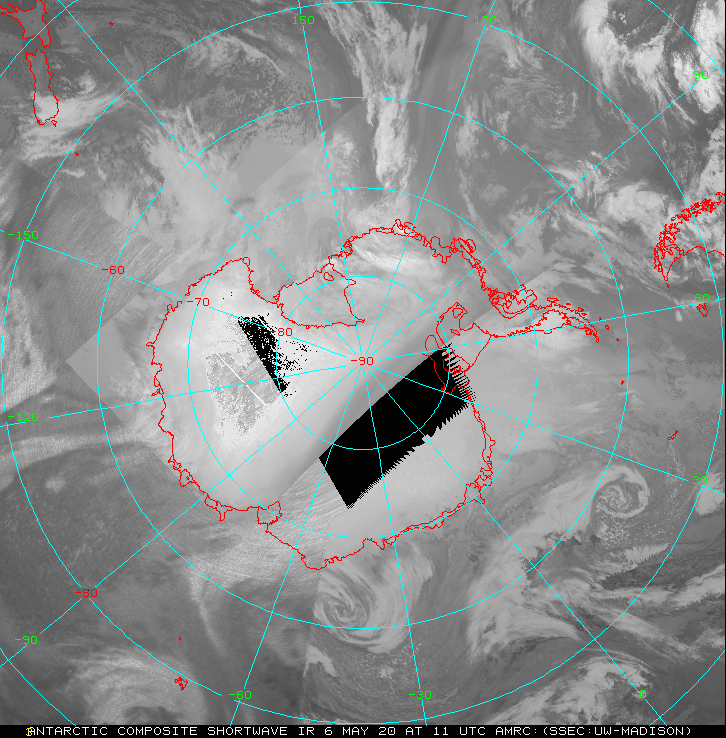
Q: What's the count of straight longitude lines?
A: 12